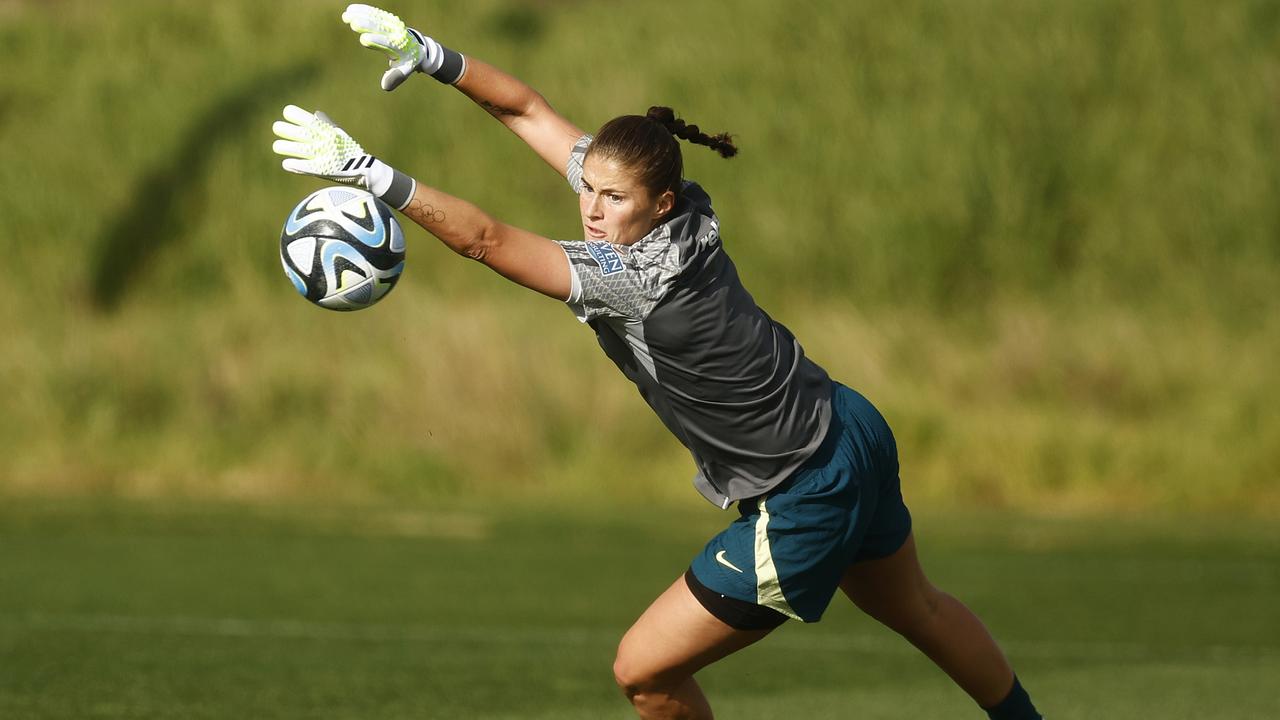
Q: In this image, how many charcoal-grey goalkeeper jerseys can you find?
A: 1